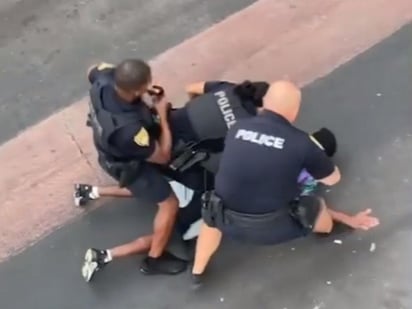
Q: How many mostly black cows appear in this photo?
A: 0